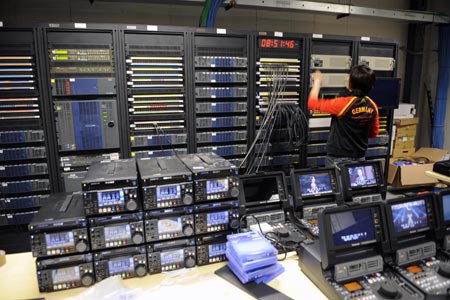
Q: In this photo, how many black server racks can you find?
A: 7